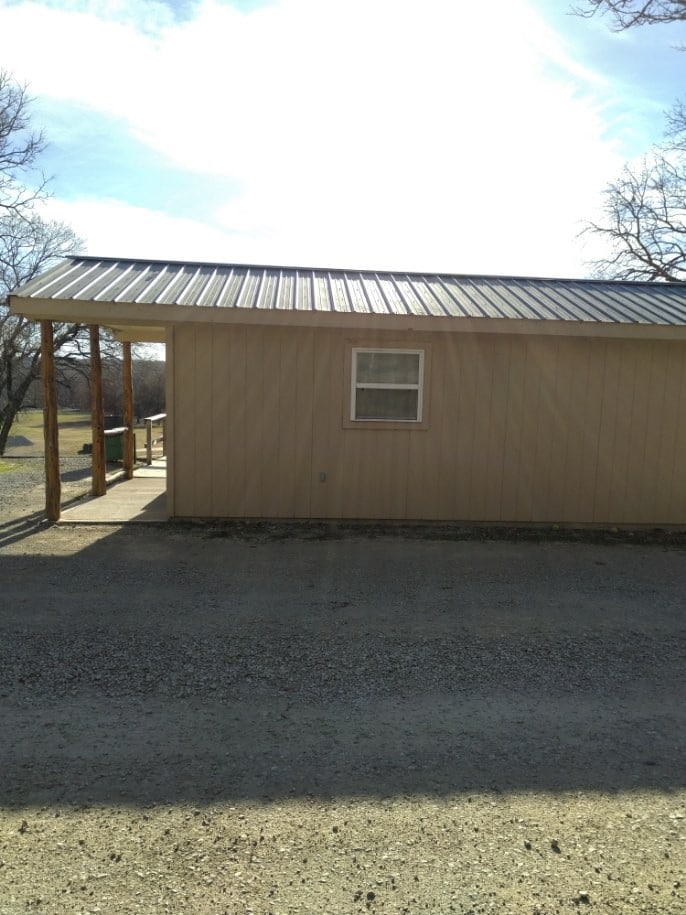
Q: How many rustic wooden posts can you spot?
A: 3